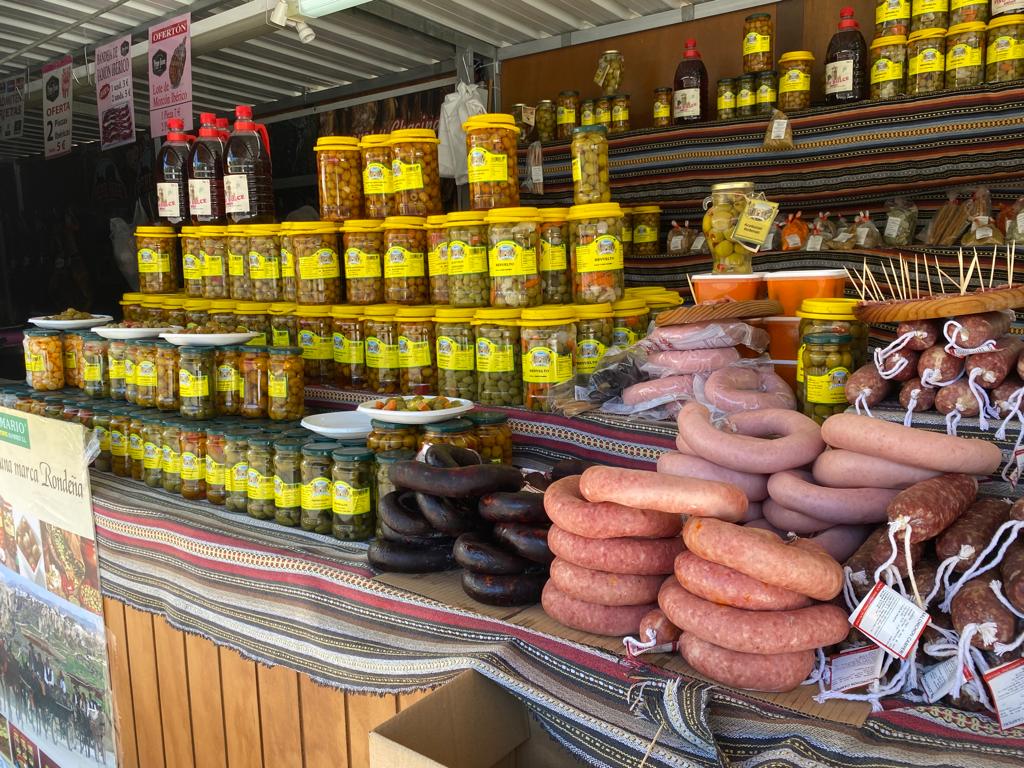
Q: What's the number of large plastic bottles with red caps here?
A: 6